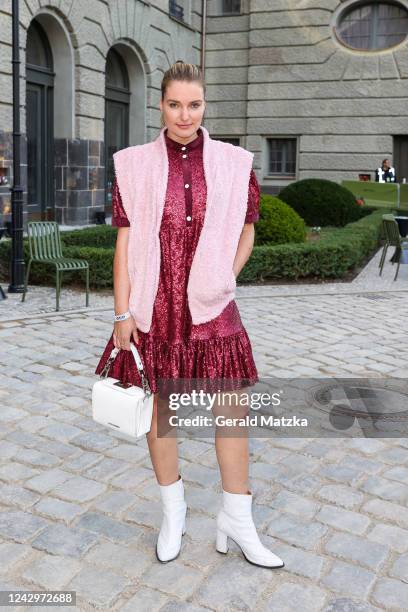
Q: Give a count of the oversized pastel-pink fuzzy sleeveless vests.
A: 1